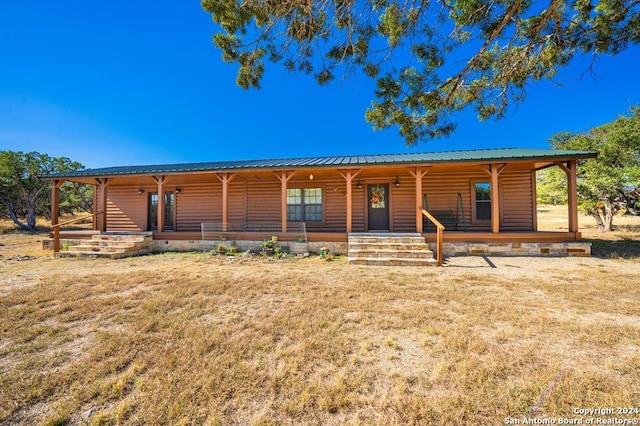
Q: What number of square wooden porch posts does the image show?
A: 9